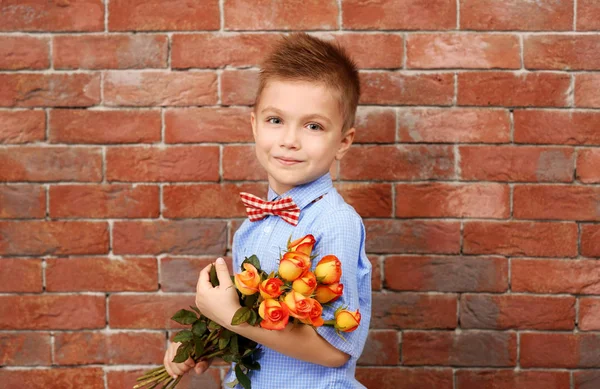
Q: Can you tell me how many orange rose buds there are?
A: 11